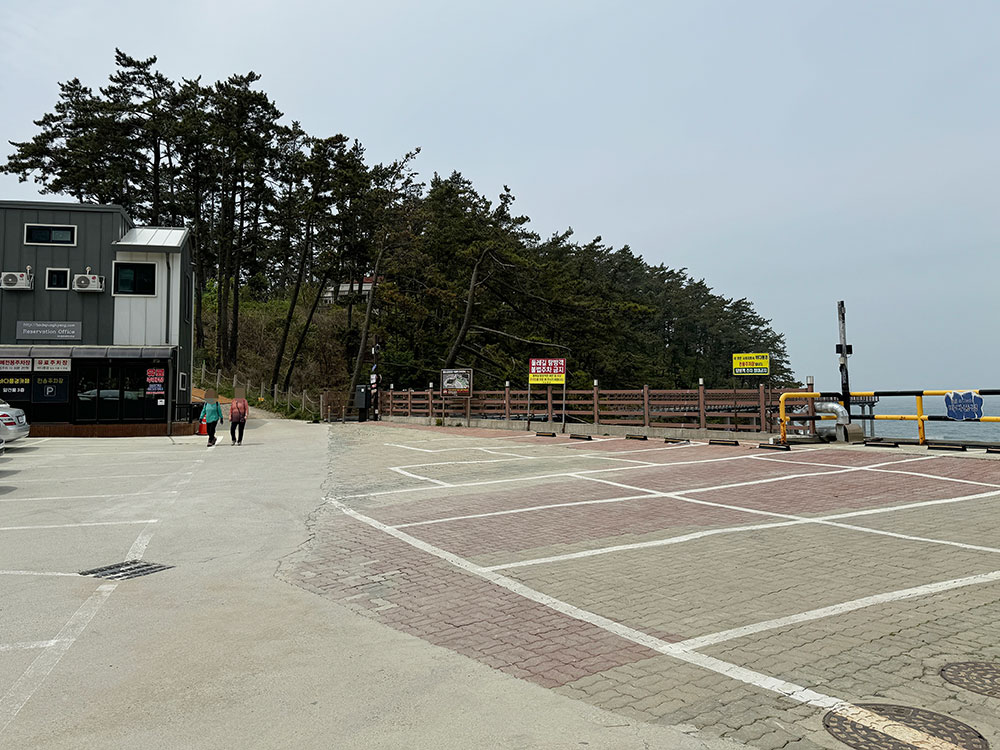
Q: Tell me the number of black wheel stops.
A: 9